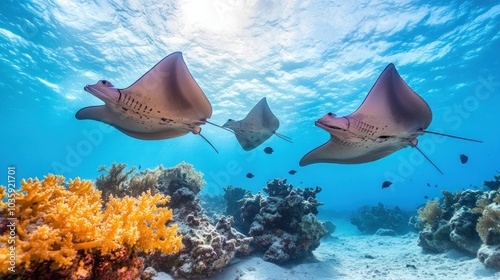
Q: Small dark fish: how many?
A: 5